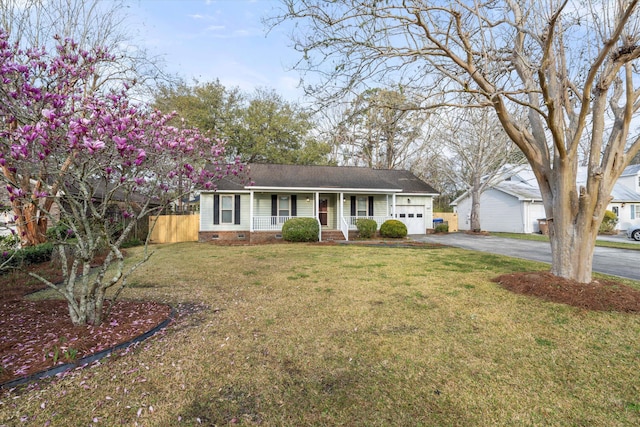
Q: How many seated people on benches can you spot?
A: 0